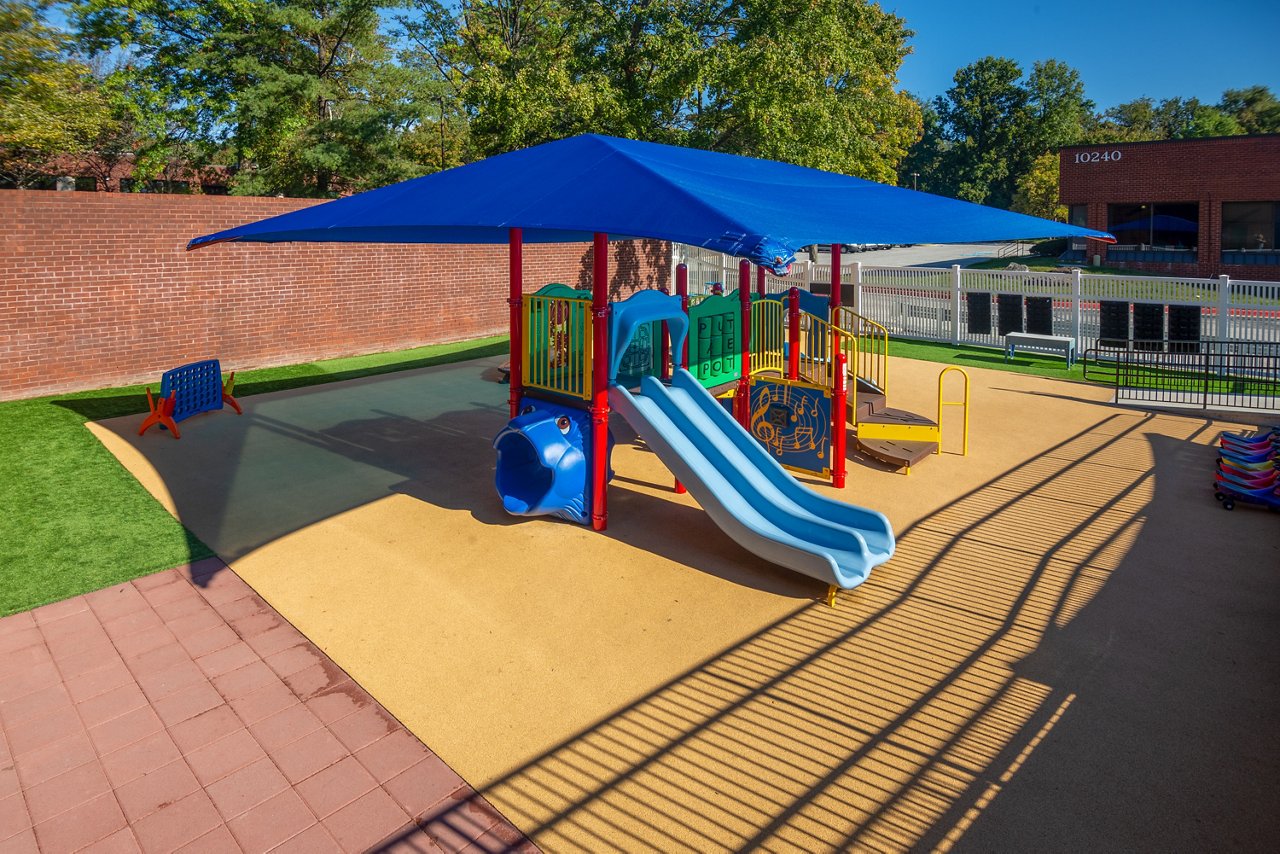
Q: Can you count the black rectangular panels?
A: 6